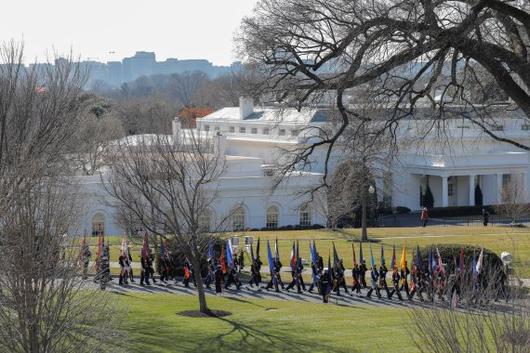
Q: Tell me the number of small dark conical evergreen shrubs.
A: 2